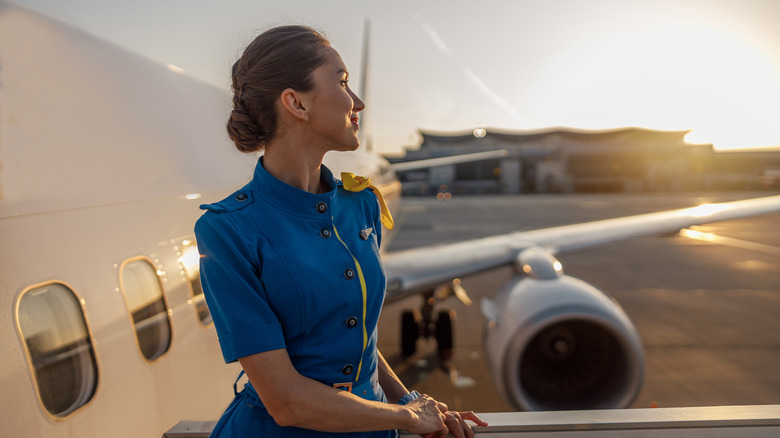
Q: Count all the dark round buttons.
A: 6